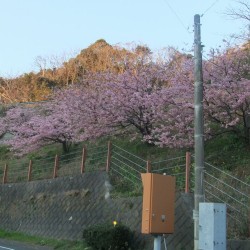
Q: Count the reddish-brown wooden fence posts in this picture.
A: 7